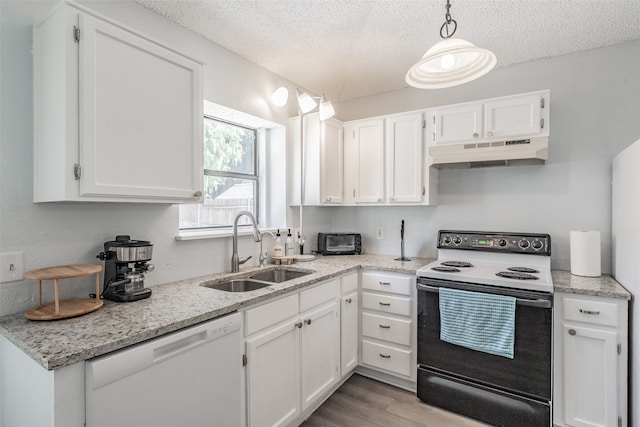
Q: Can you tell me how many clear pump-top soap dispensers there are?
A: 2